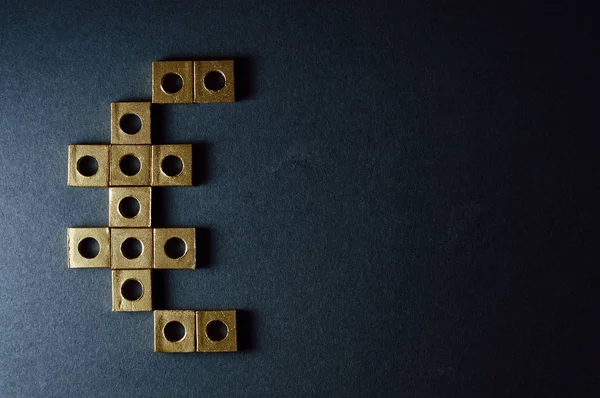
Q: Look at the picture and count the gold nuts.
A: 13